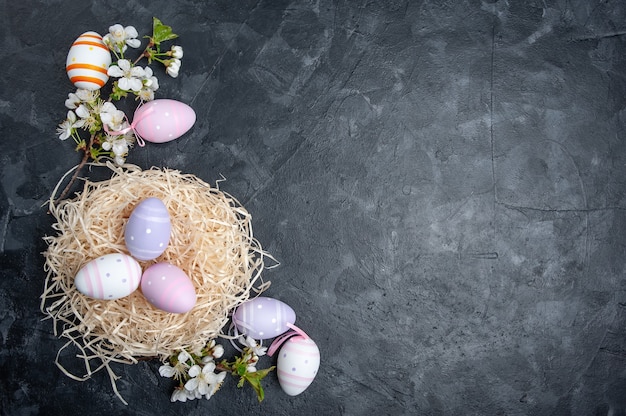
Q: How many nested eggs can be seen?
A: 3